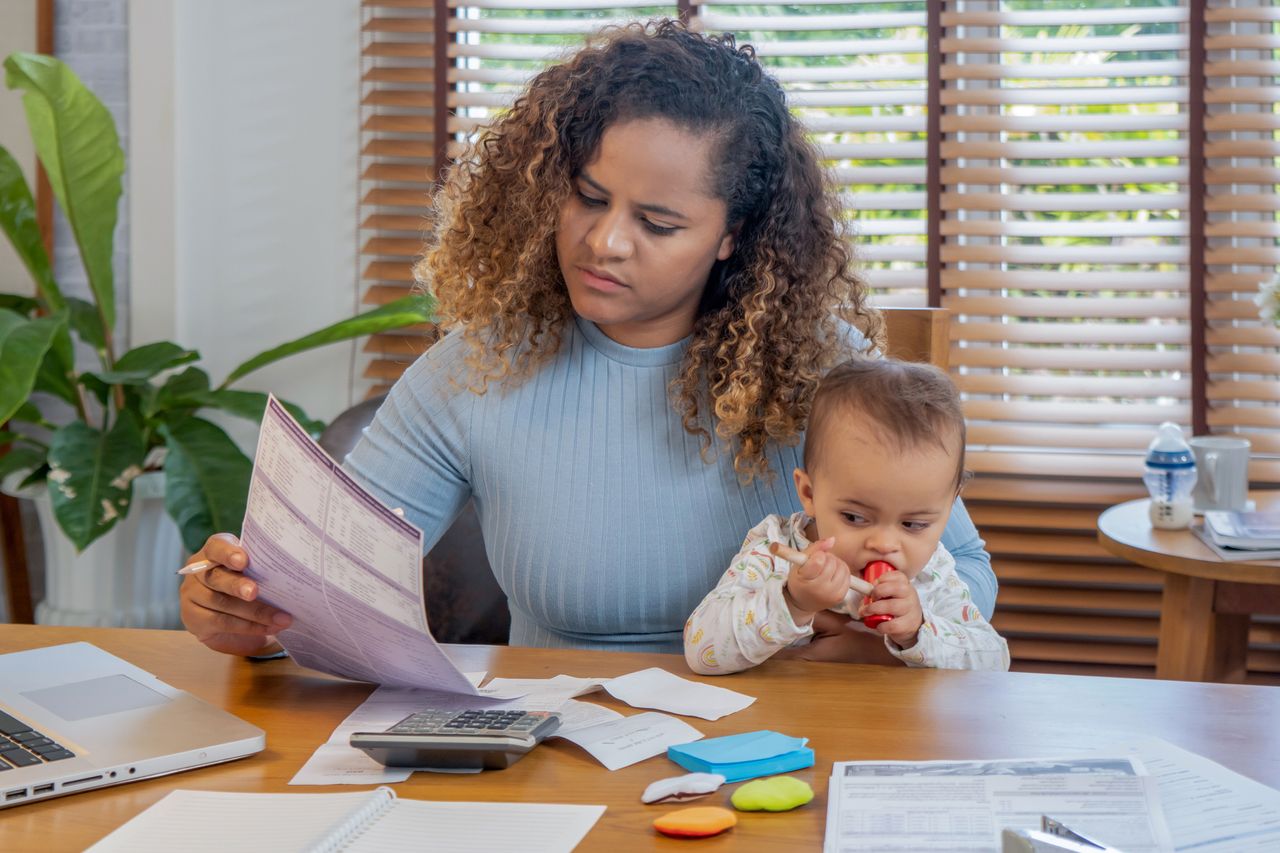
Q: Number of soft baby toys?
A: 3